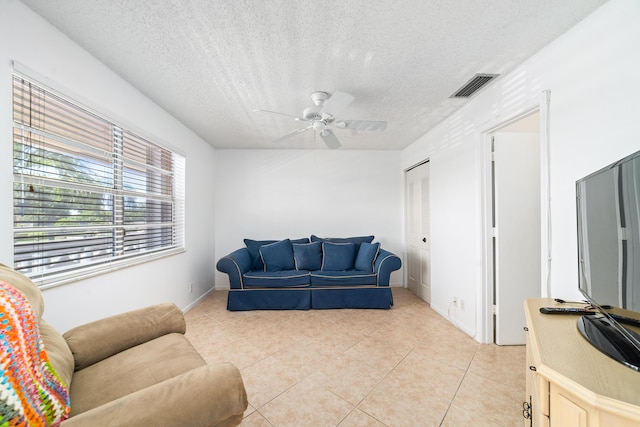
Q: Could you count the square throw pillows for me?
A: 4